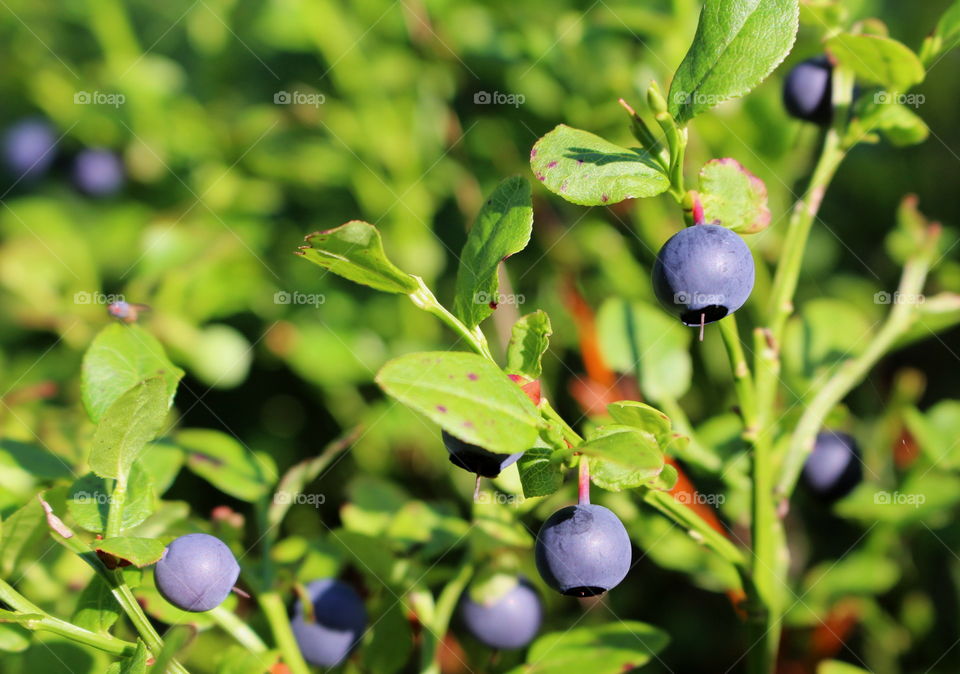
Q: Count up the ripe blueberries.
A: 10